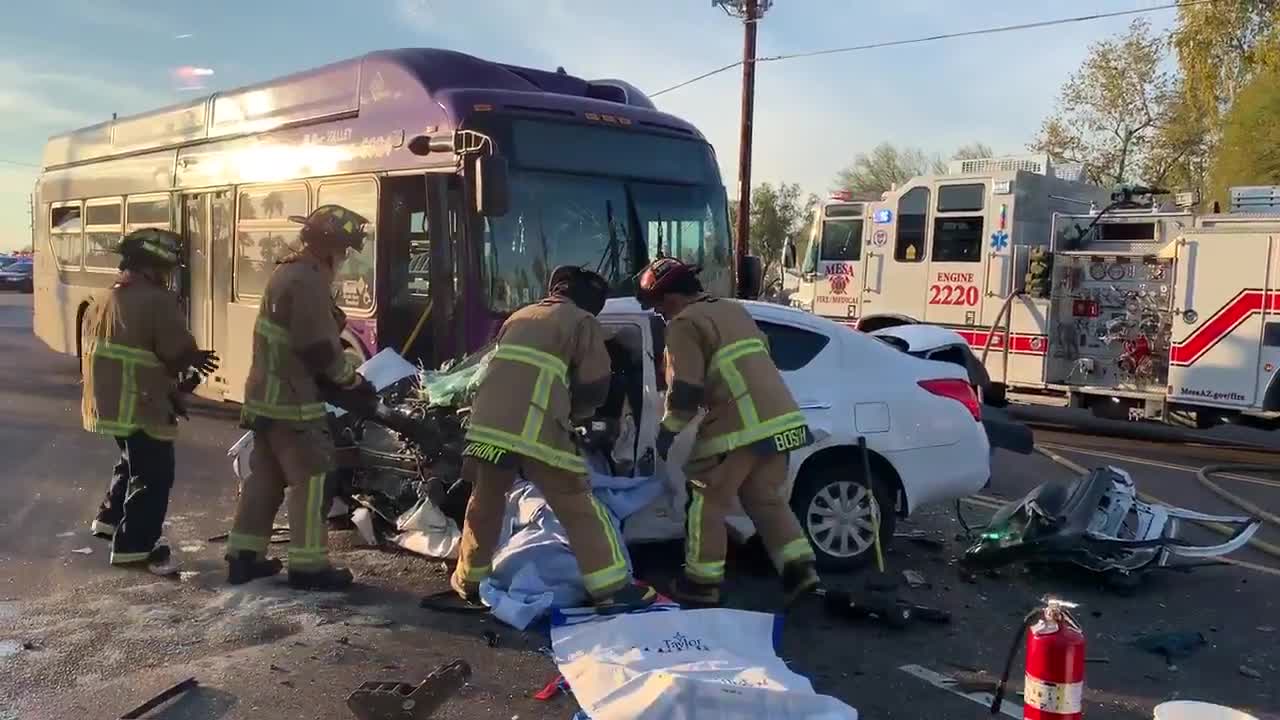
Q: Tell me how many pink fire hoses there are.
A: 0